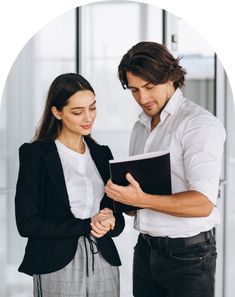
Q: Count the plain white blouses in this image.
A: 1